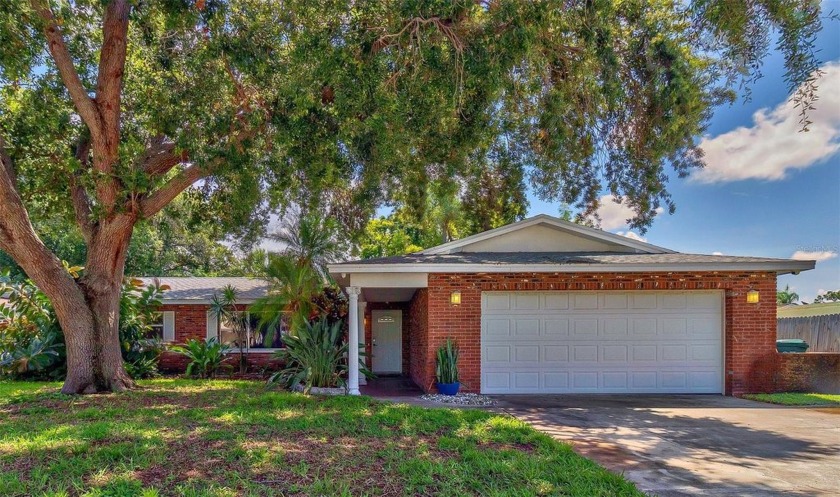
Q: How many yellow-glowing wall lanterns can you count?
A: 2